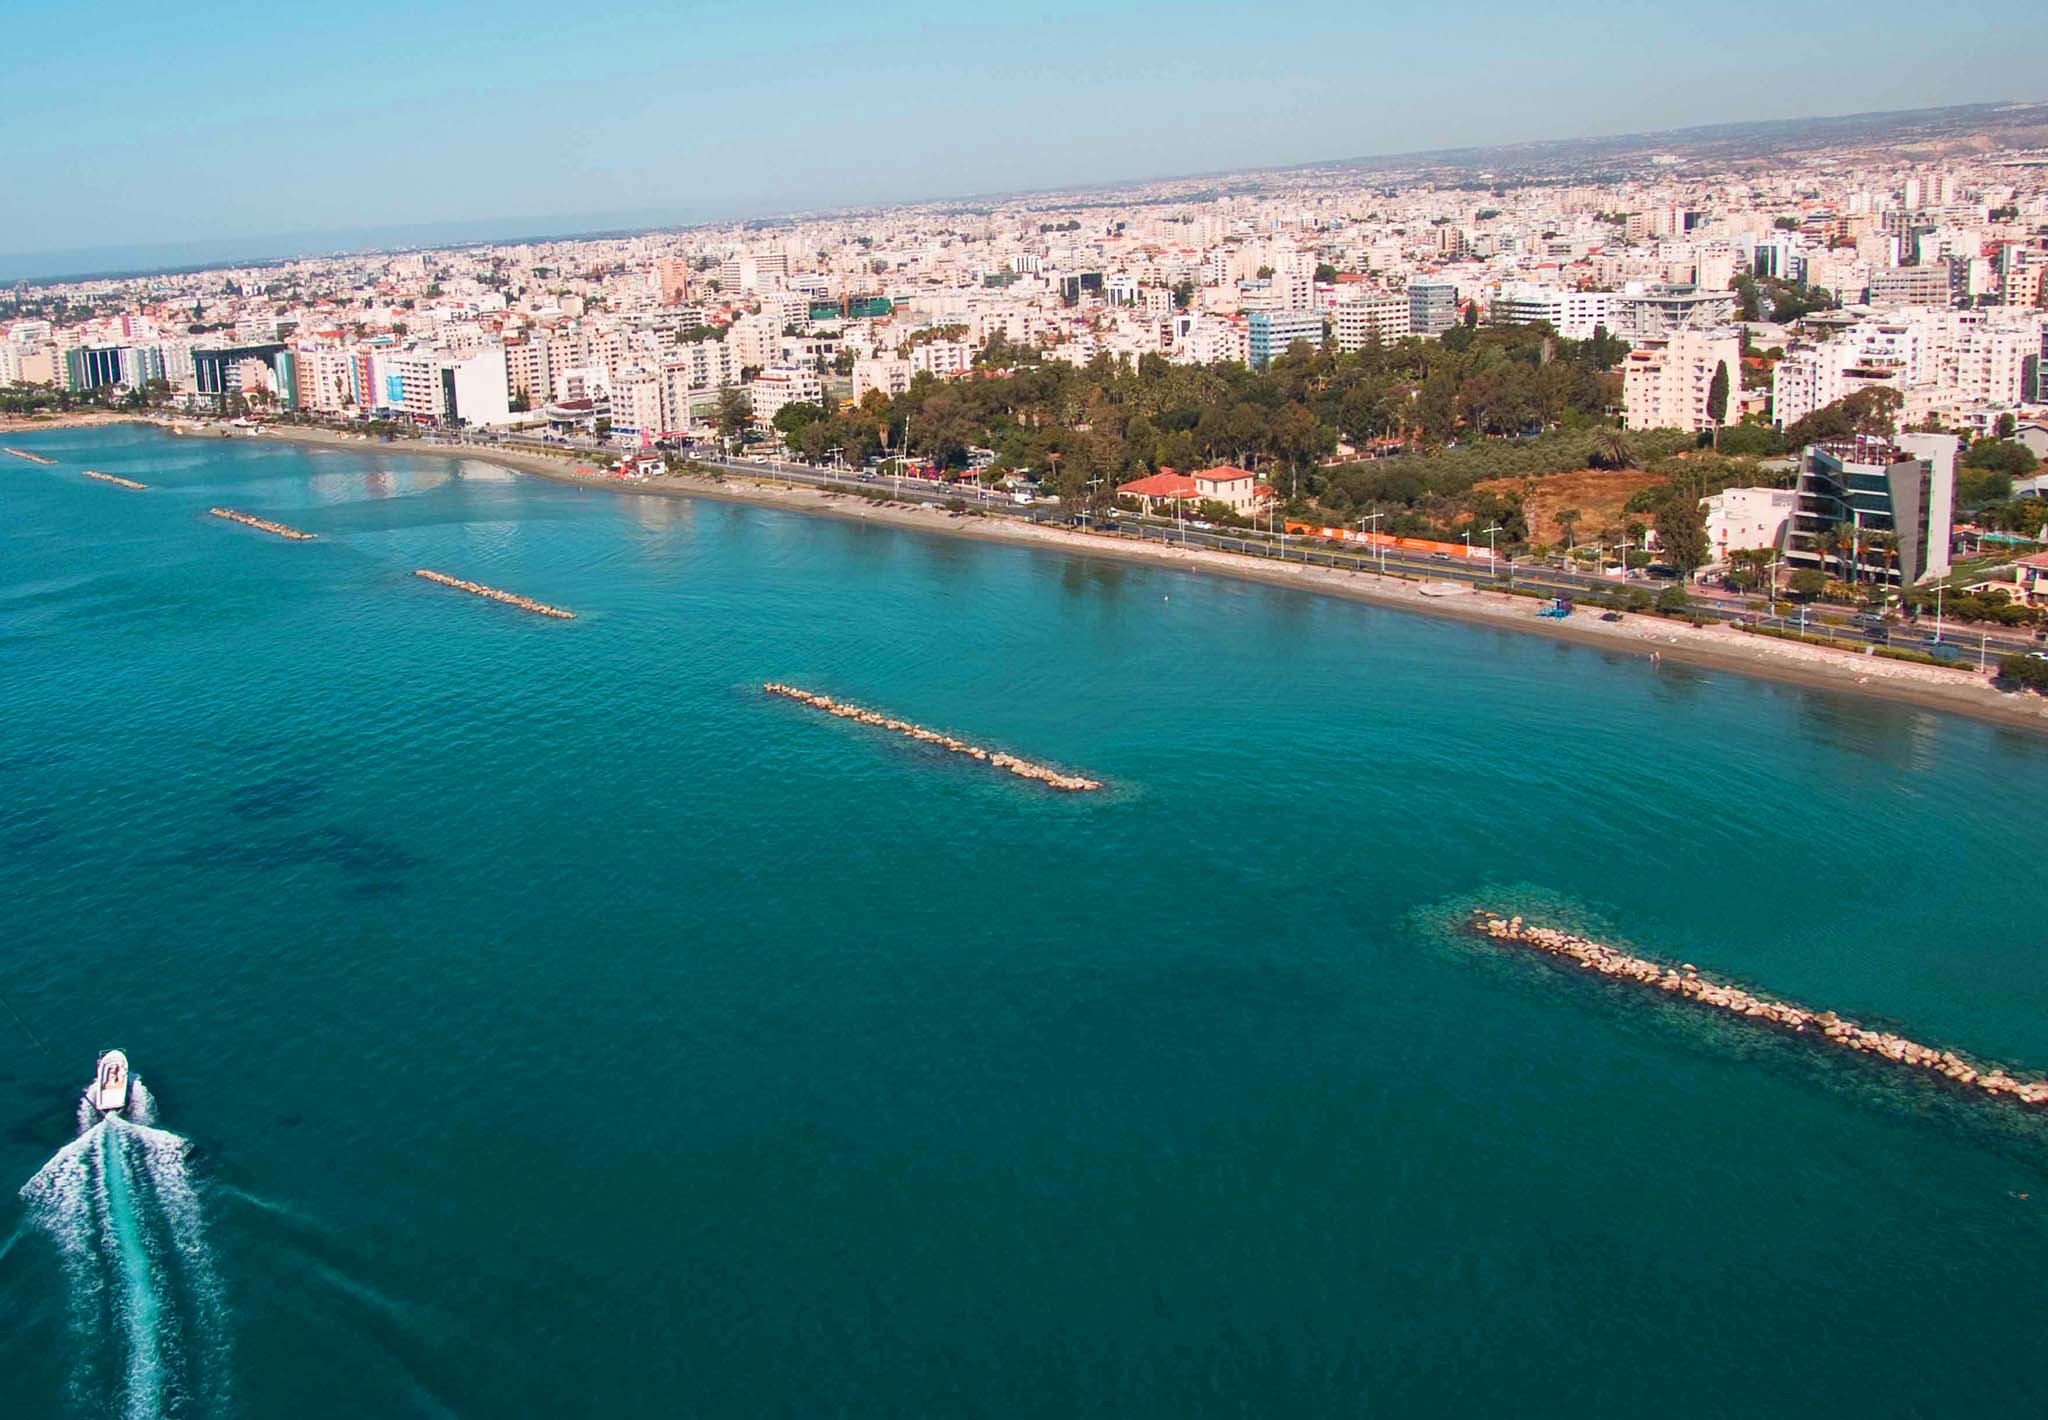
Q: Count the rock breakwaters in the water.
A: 6